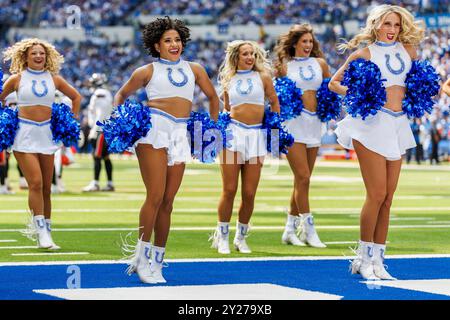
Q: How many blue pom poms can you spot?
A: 10